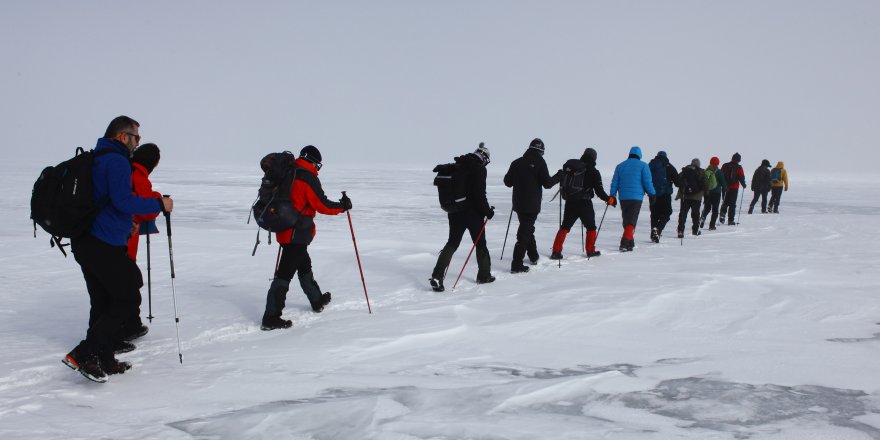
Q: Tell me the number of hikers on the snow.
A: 13